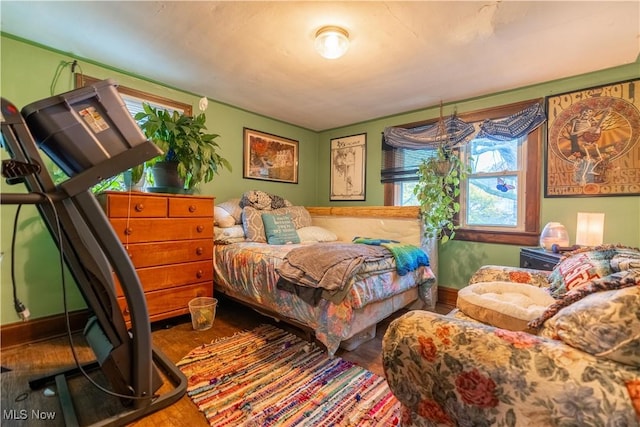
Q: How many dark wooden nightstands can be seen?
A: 1